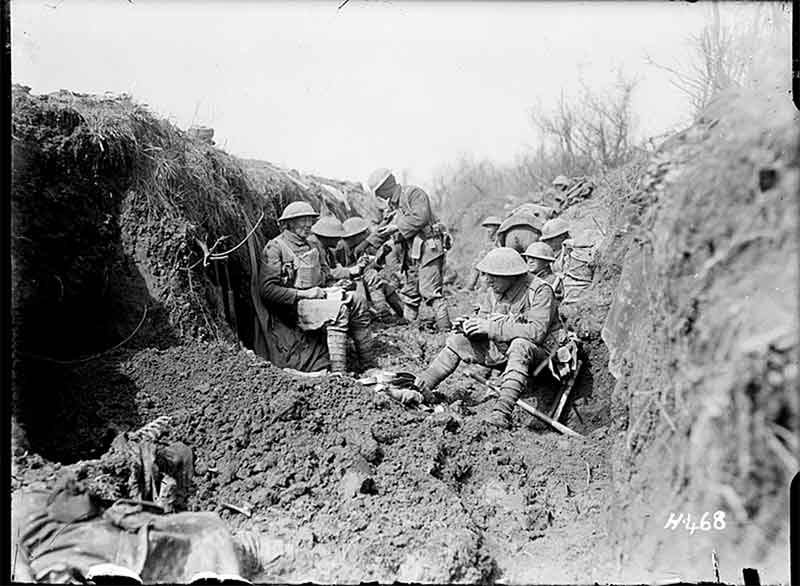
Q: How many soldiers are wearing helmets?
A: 9